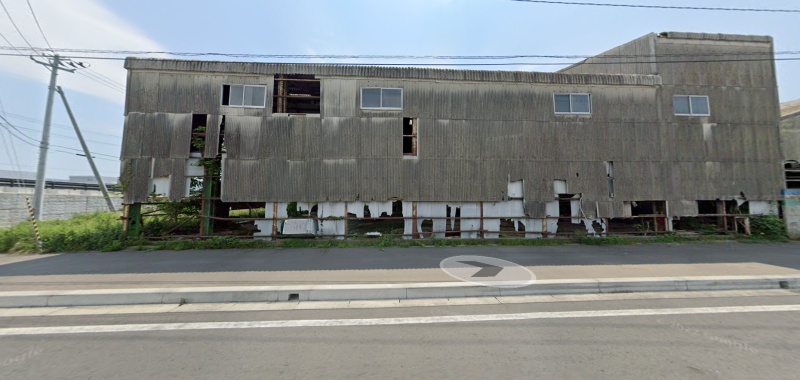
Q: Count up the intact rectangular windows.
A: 4